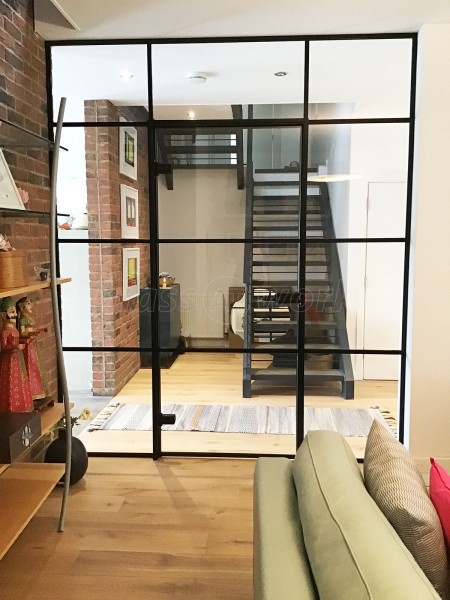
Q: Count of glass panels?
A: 12